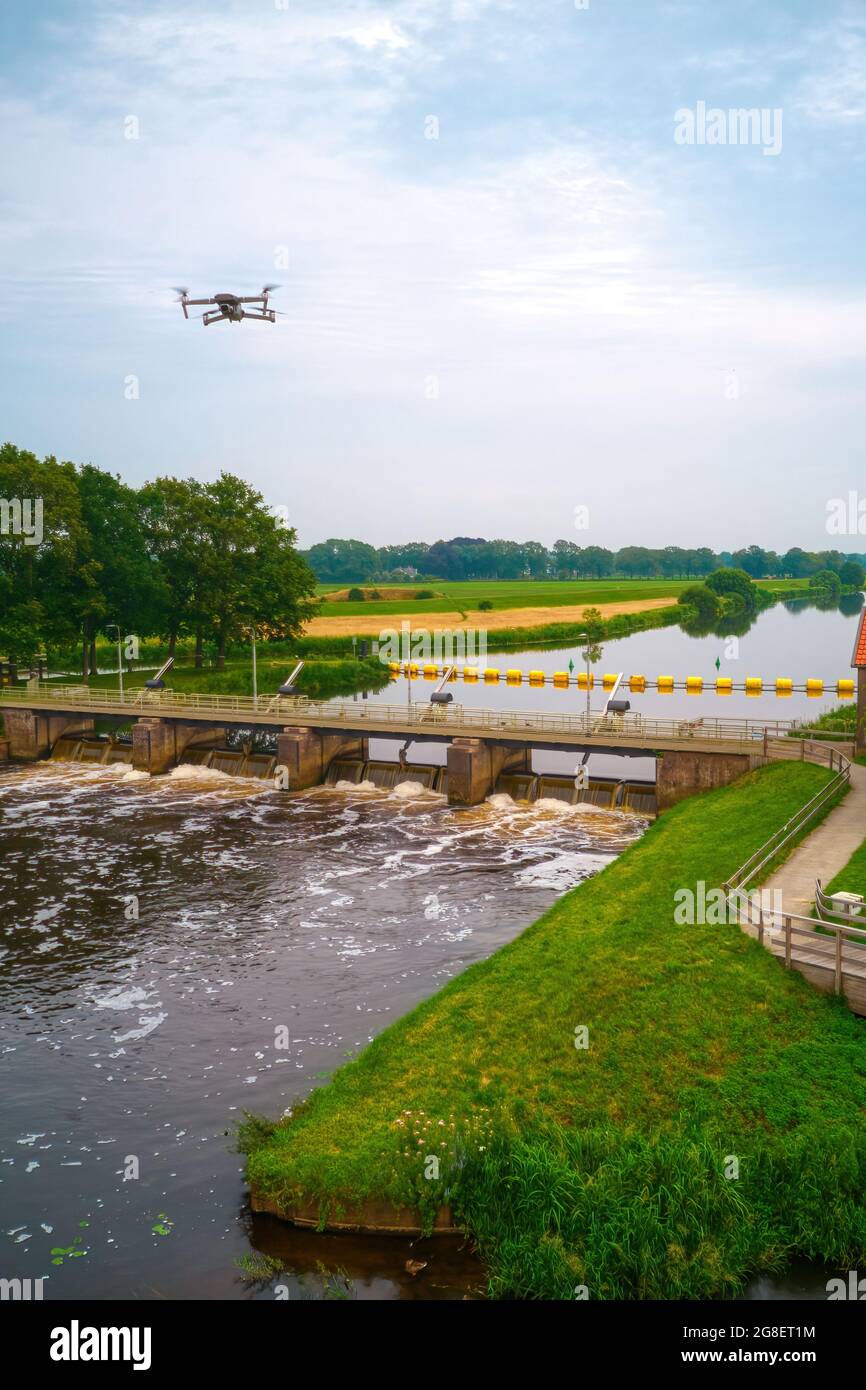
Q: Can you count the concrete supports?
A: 5